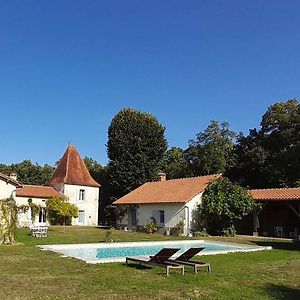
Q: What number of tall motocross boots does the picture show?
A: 0